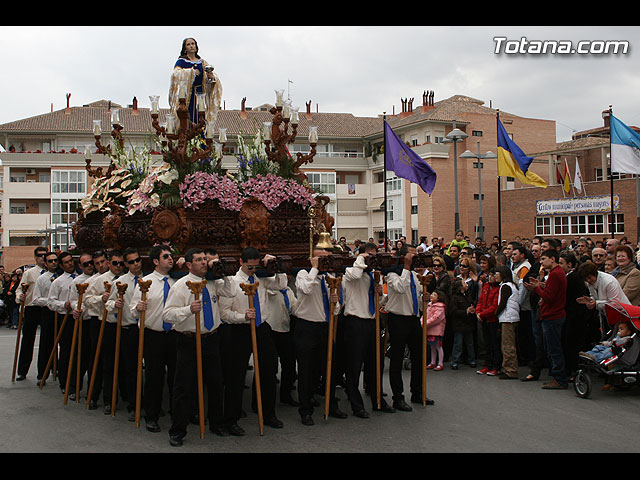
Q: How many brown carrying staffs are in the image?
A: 14